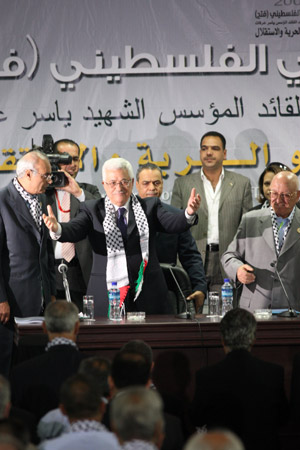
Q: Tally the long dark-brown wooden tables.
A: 1